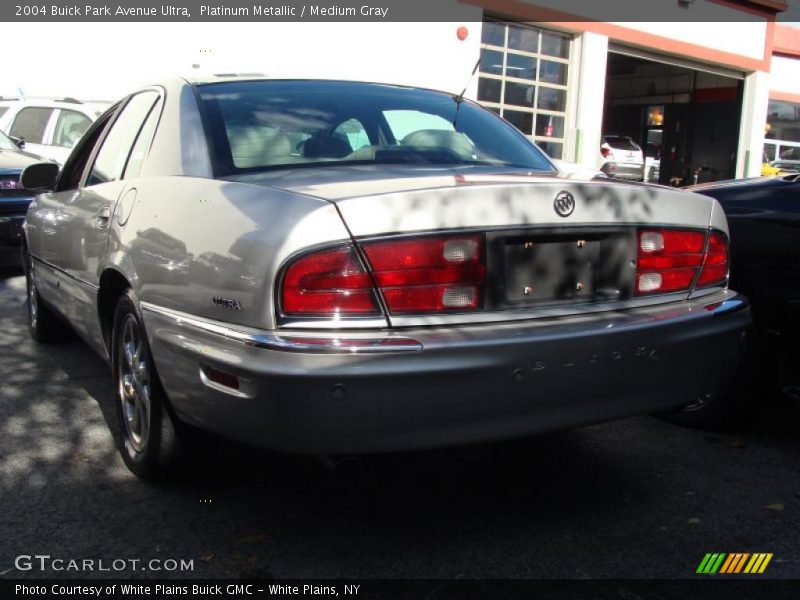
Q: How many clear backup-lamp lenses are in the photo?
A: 4